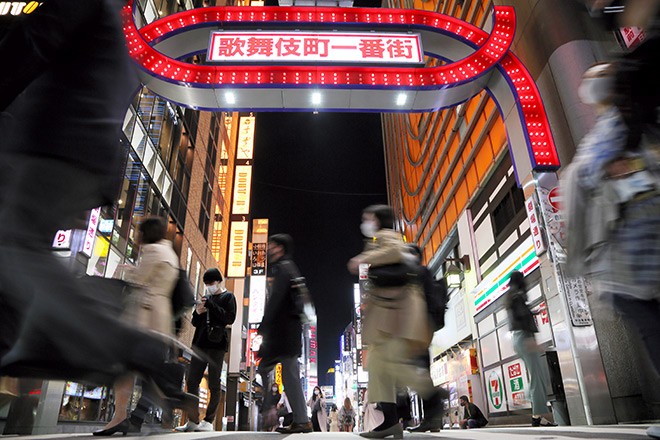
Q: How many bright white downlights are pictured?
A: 3